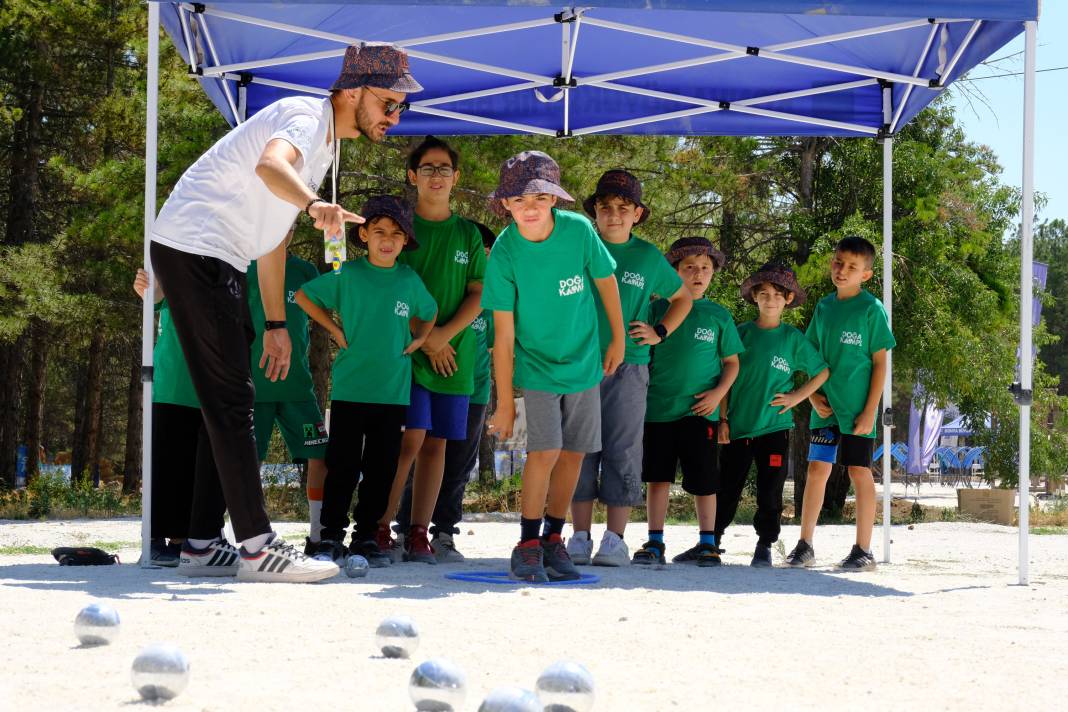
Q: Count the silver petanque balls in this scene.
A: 7